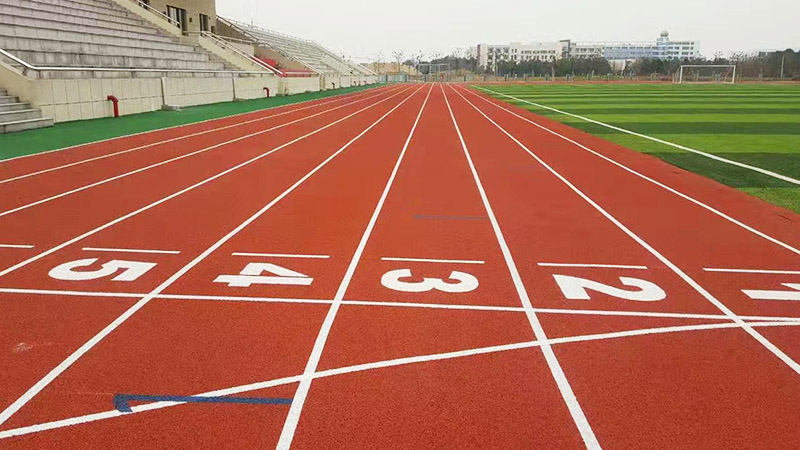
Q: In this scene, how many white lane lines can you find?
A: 9